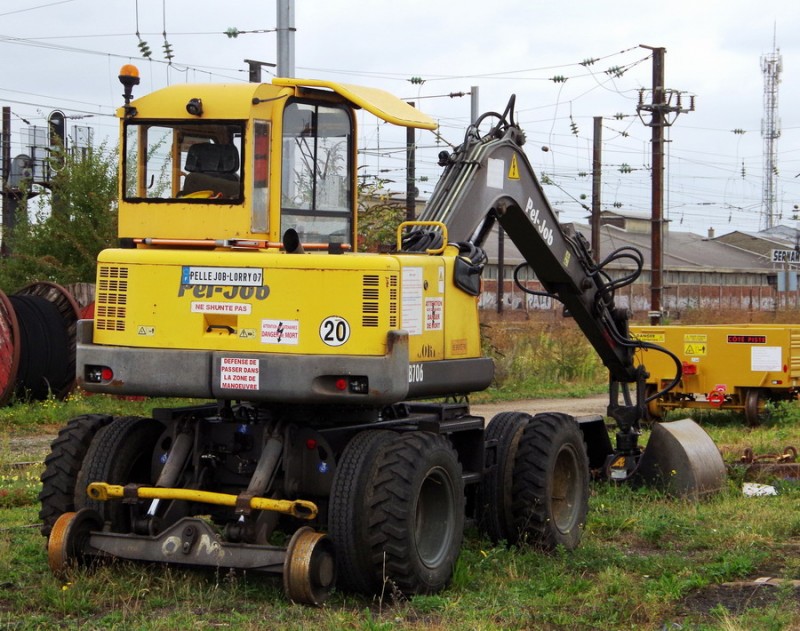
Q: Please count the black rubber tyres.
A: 6